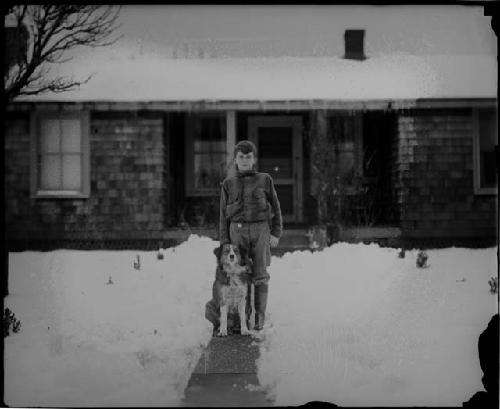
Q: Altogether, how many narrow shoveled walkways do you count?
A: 1